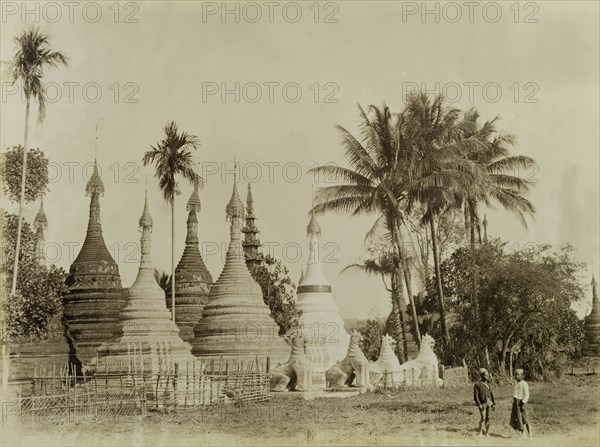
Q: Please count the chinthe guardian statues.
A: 4